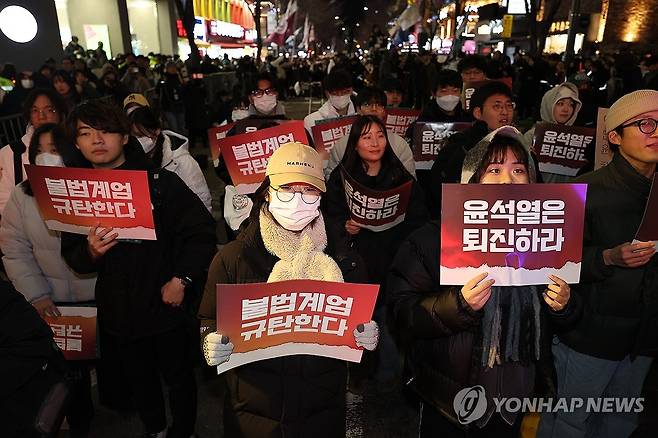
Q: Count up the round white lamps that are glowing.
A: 1